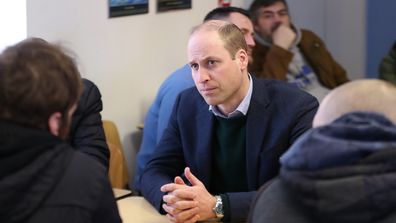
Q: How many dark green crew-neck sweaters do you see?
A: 1